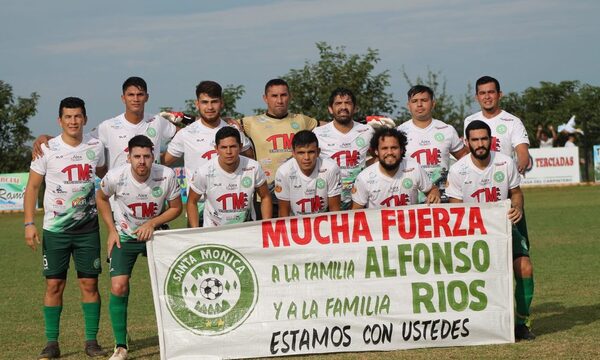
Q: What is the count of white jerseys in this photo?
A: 11